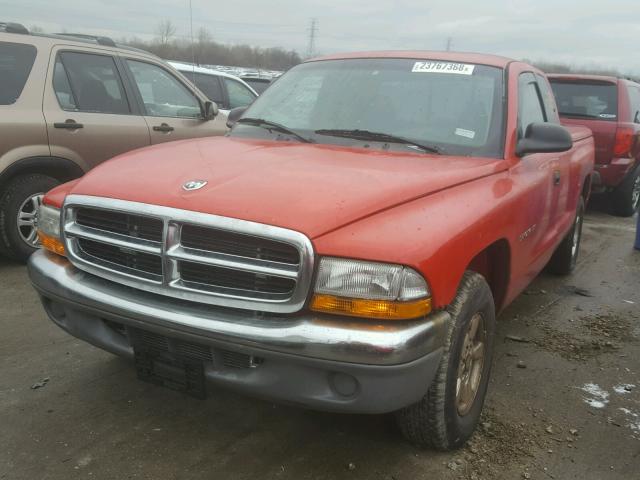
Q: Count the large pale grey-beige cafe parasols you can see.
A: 0